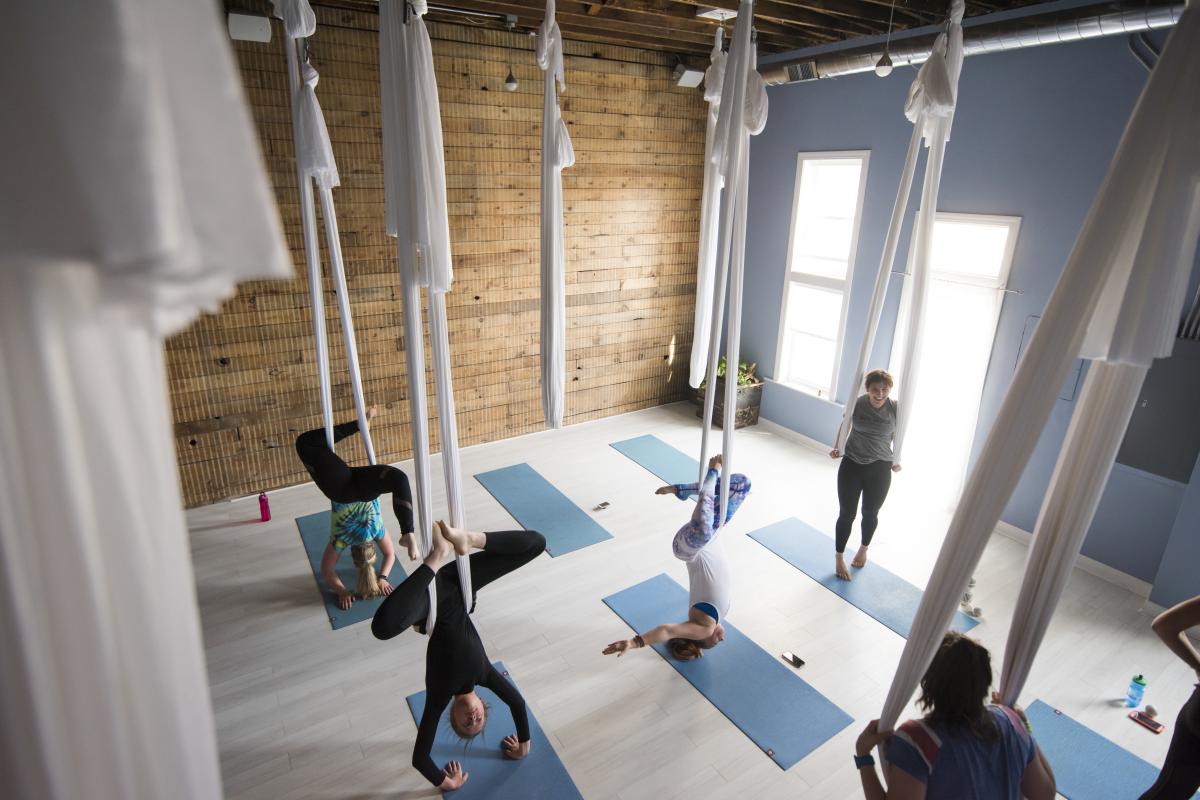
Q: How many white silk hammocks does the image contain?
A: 8